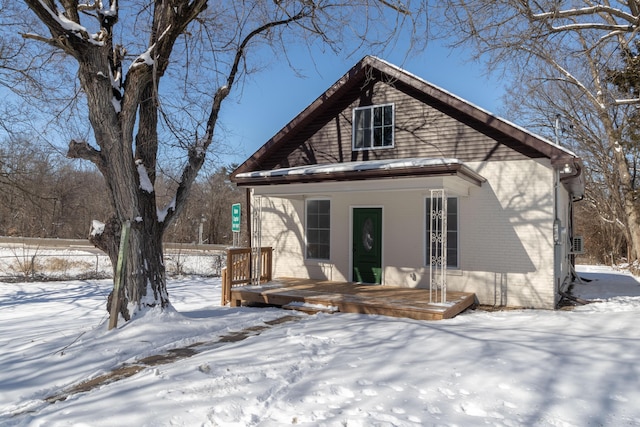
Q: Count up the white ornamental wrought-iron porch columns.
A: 2